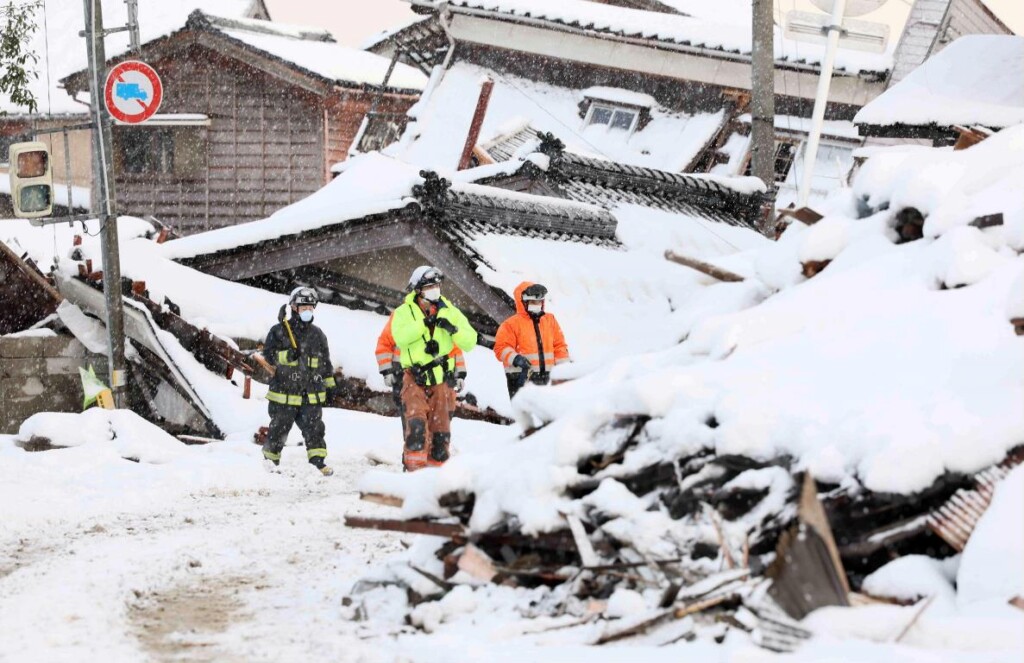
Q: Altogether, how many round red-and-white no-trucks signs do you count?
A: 1